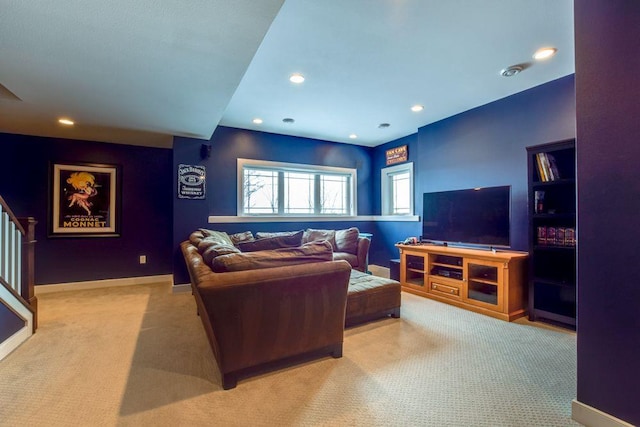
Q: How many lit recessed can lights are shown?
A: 6